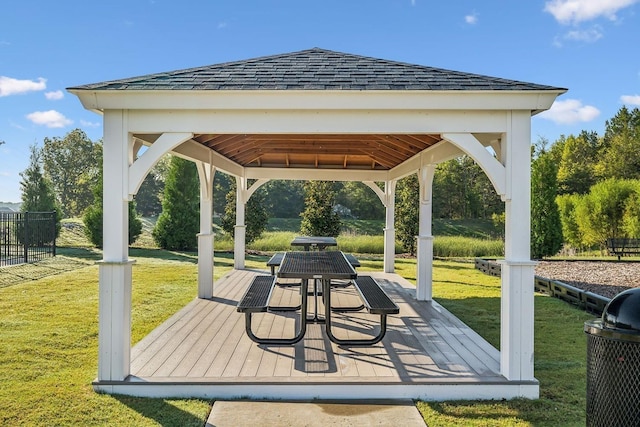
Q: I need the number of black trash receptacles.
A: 1